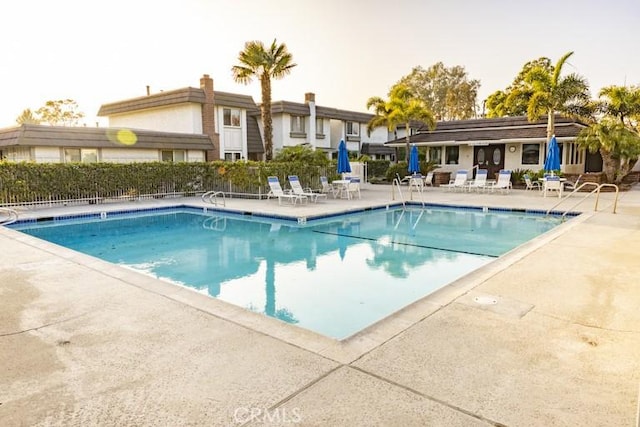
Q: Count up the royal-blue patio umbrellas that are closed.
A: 3